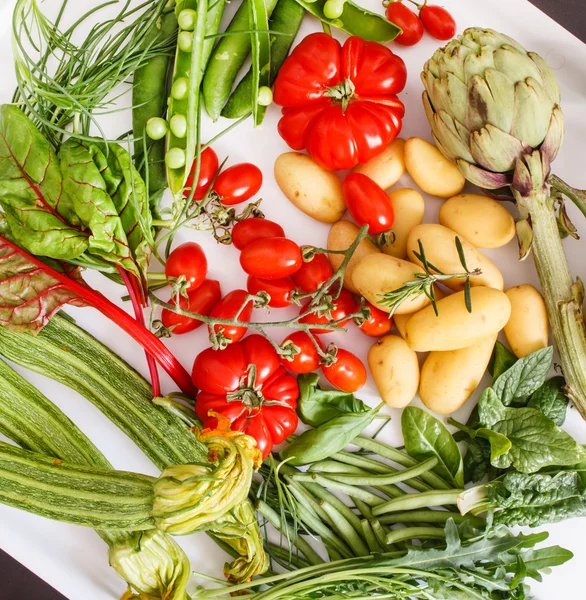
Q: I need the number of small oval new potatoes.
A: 13